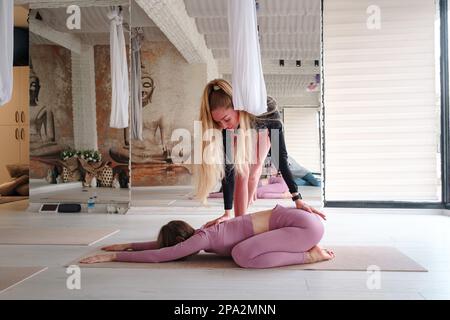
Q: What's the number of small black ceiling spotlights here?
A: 3